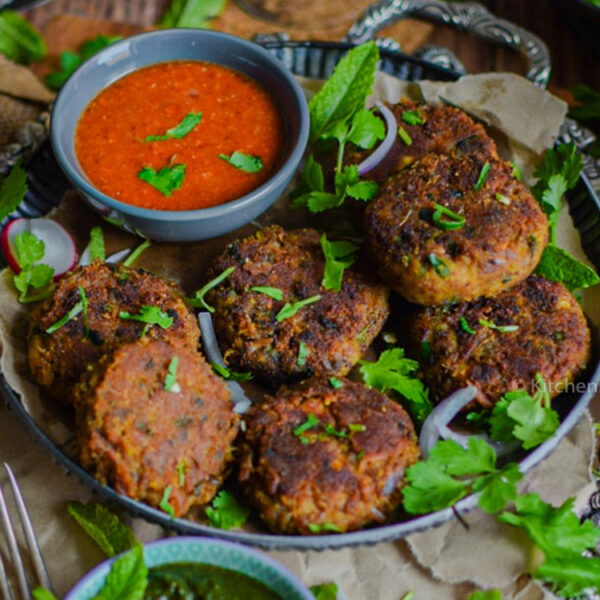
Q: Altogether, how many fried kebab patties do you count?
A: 7